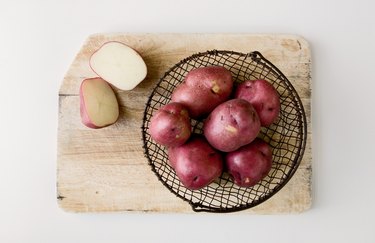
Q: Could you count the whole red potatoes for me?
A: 6